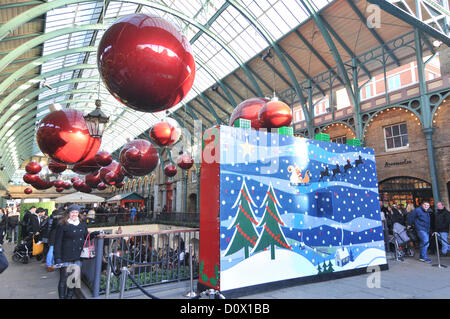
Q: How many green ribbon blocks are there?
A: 4